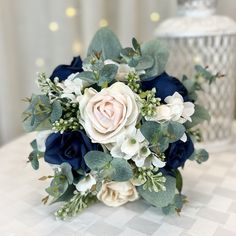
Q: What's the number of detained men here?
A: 0